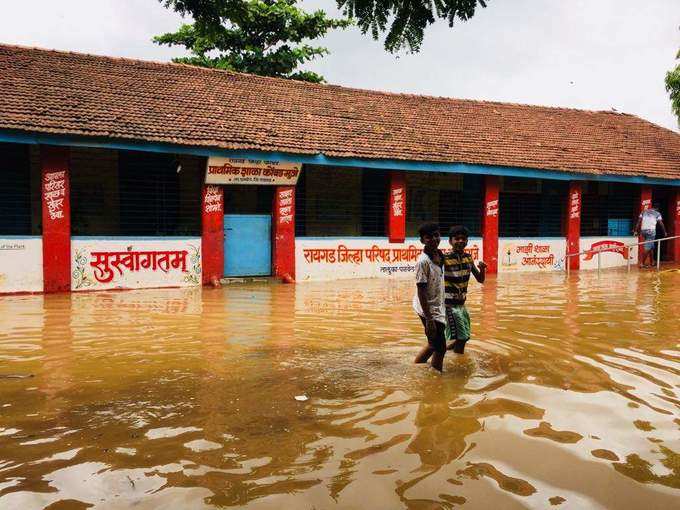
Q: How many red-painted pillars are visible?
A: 8